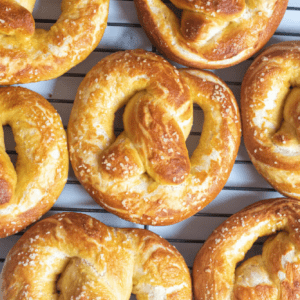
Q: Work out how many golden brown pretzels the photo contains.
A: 7